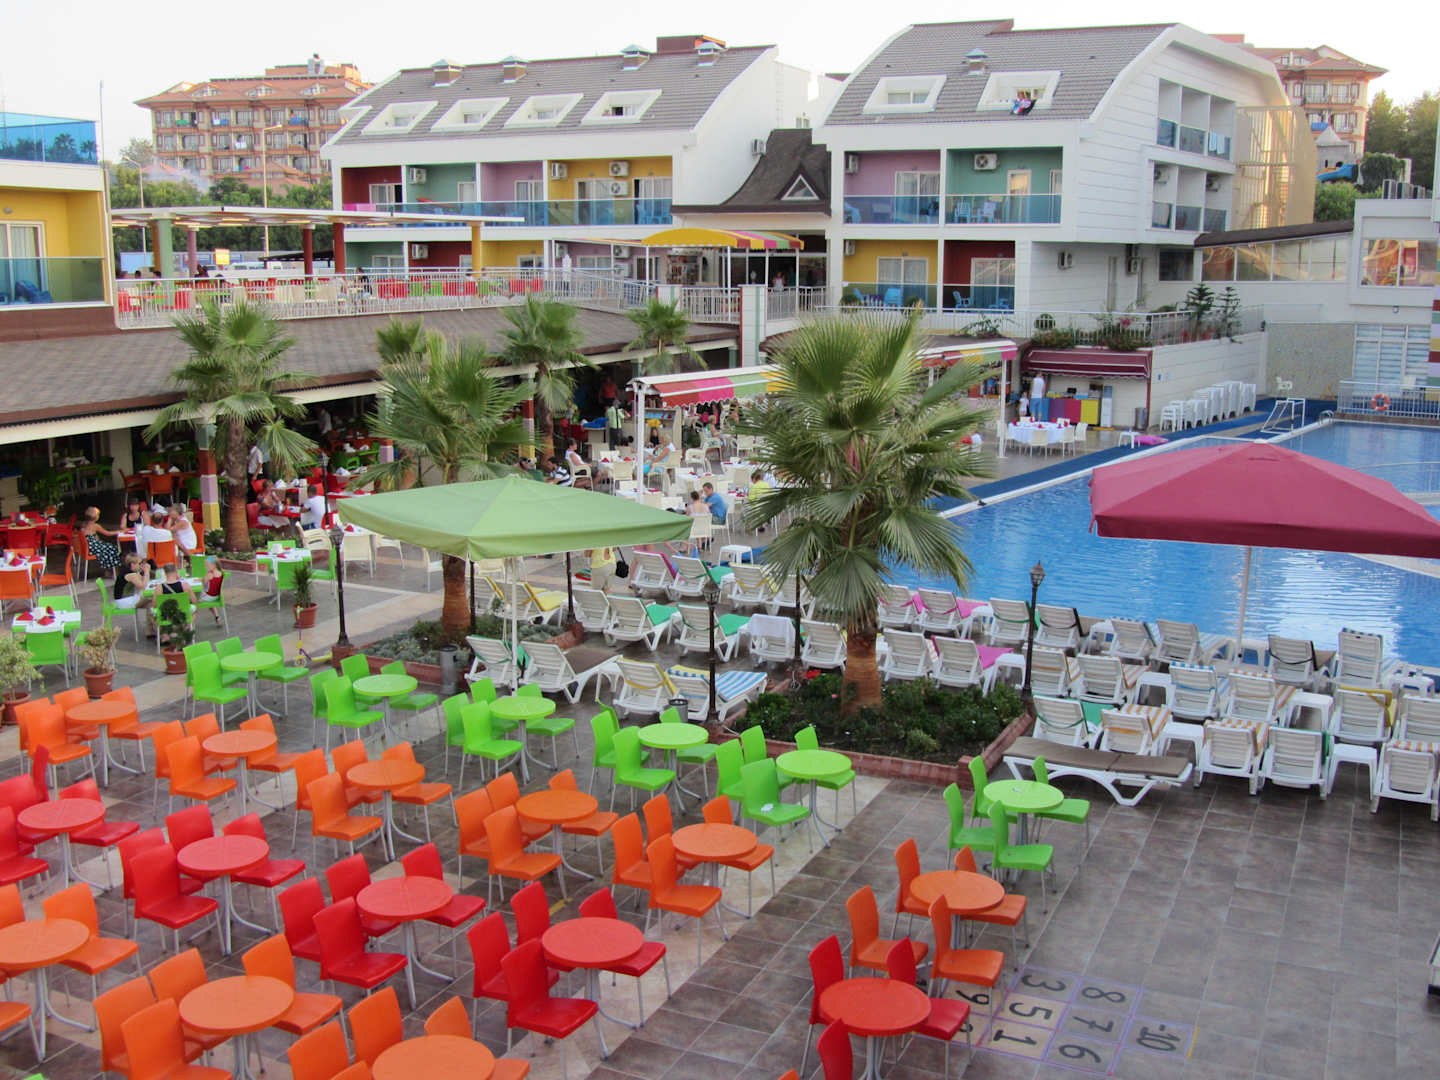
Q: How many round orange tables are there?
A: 9